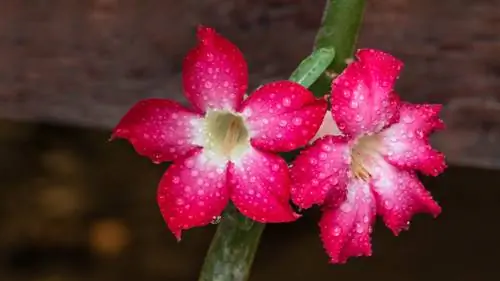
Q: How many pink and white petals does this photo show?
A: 10